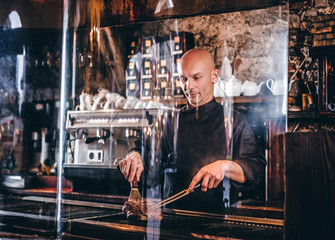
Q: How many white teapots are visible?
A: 4